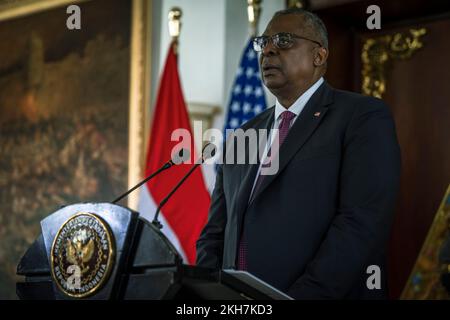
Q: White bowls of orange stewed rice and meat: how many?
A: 0